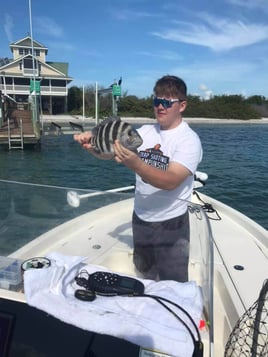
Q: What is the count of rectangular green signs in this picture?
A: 2